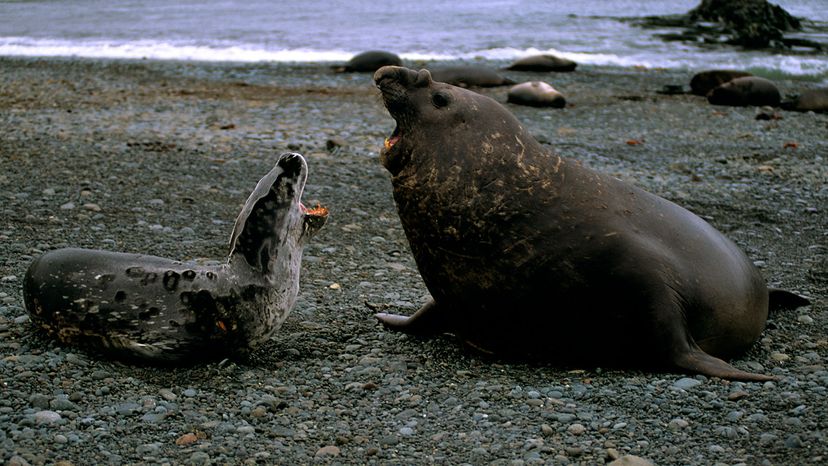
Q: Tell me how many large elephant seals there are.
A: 1